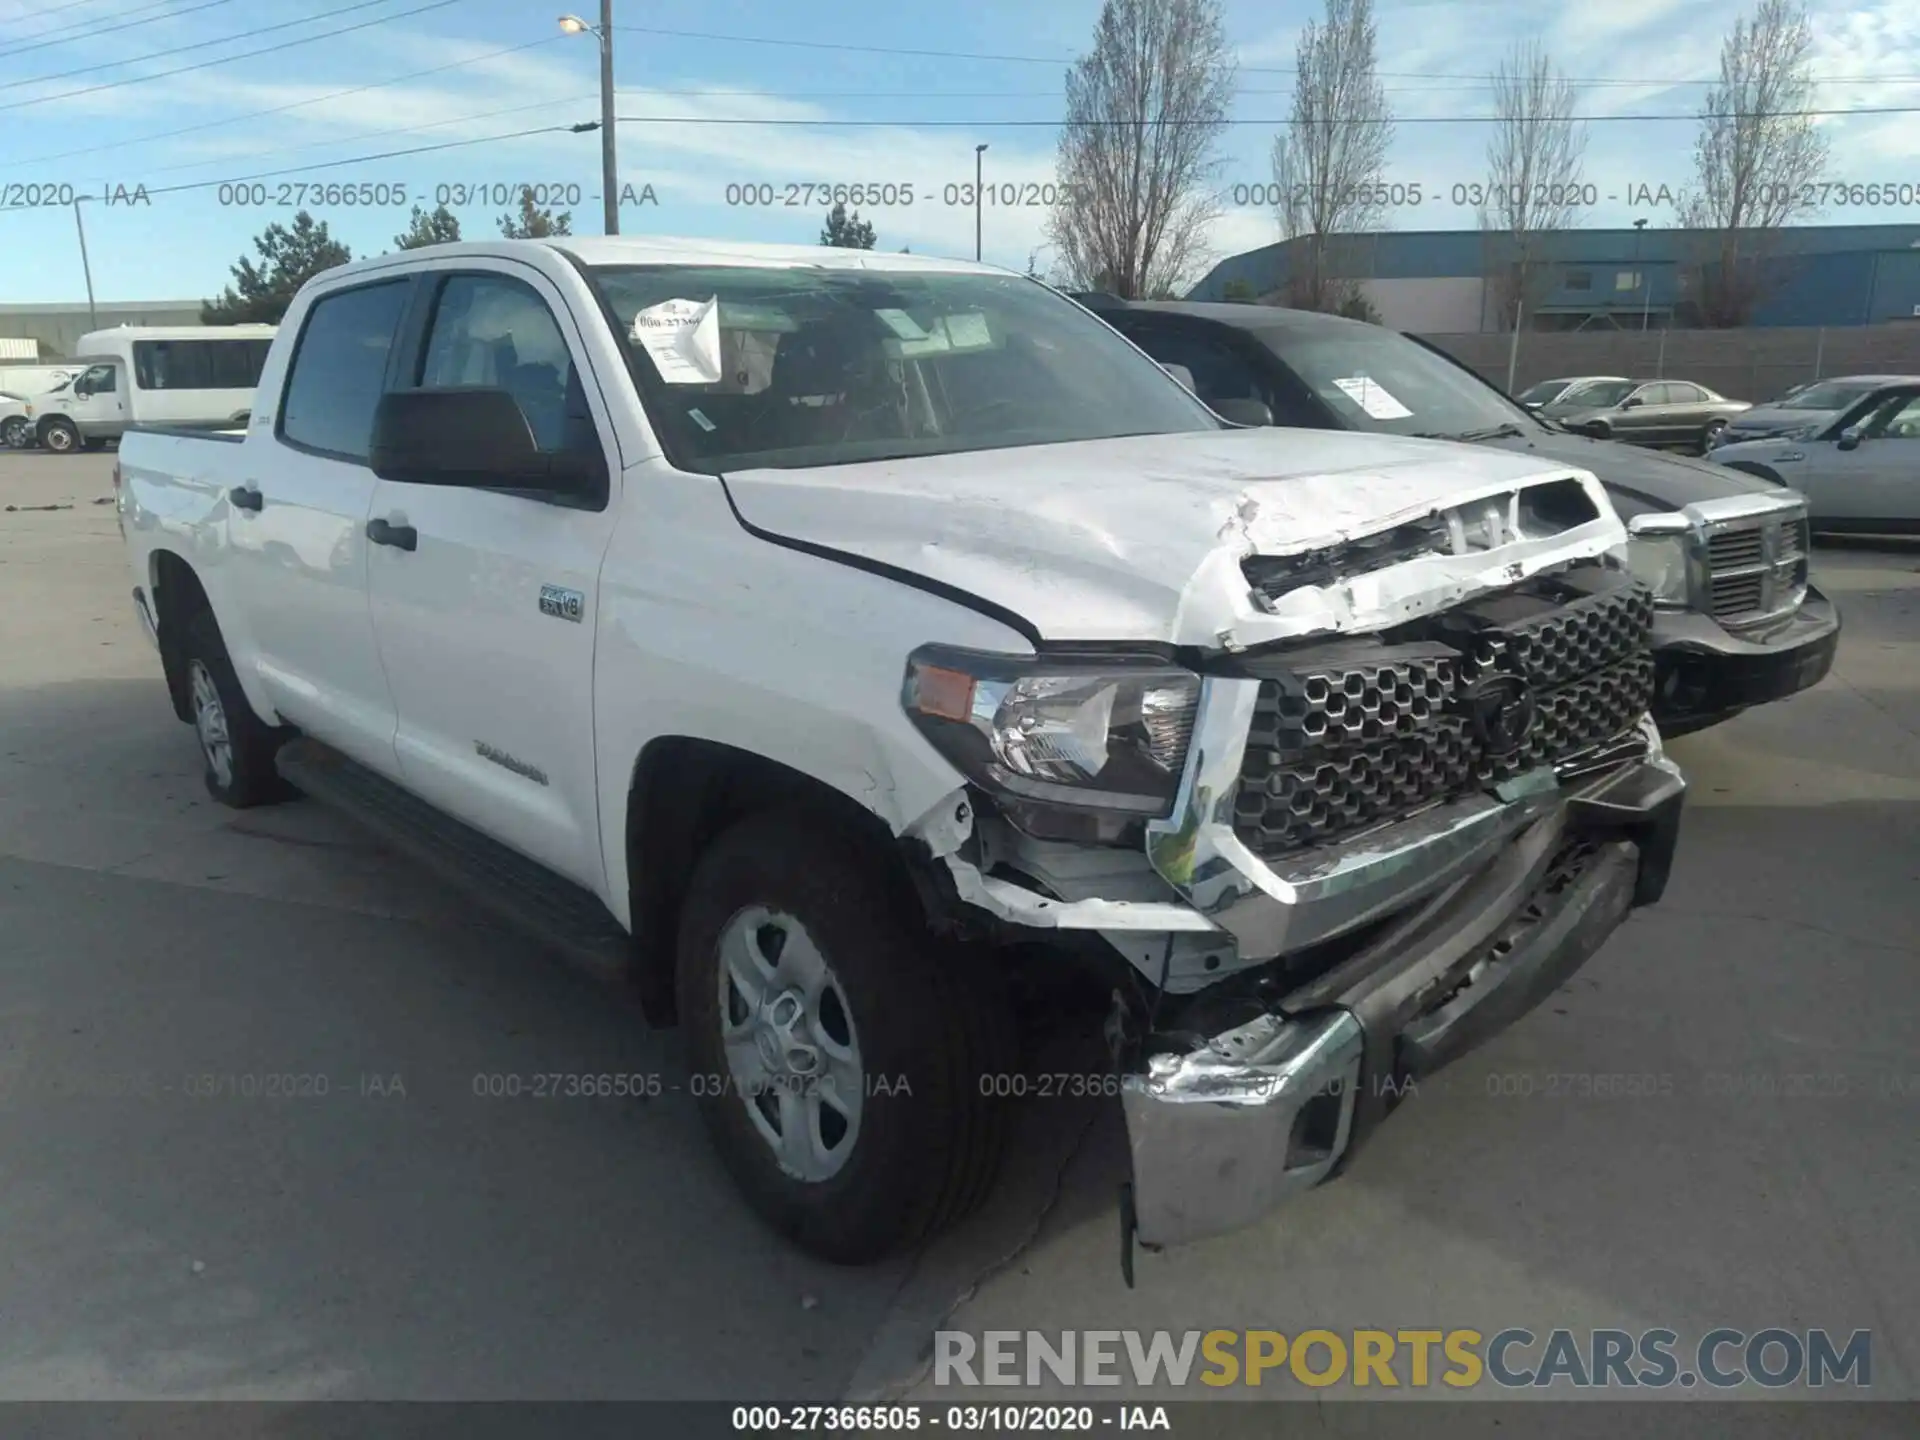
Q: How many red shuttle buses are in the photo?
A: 0